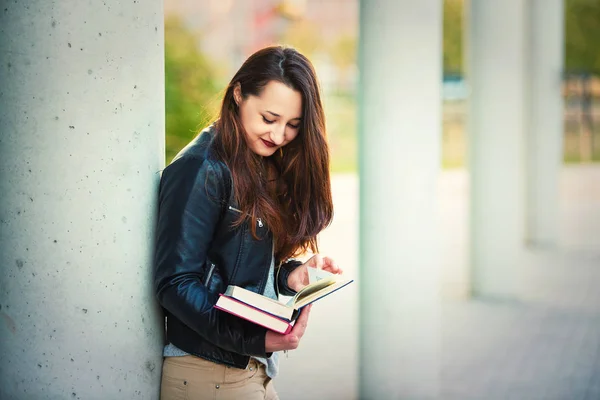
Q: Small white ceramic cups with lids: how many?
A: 0